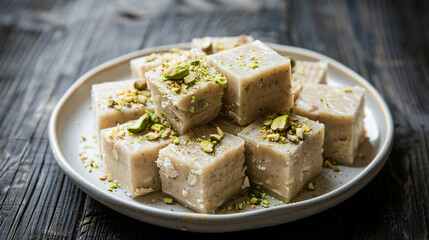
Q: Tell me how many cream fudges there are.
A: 10